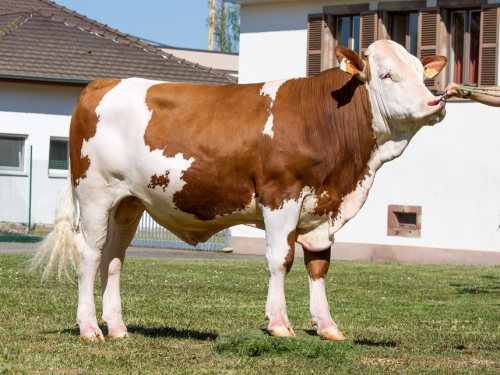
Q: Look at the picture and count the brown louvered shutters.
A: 4